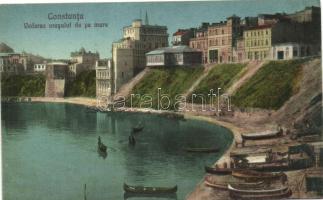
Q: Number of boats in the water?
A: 5